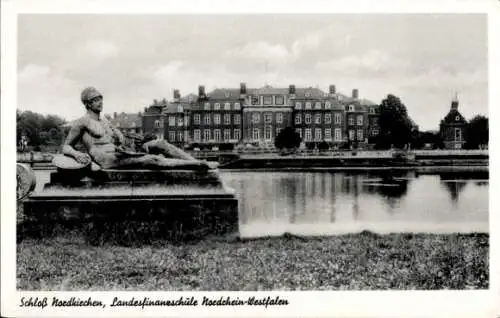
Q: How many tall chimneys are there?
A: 6